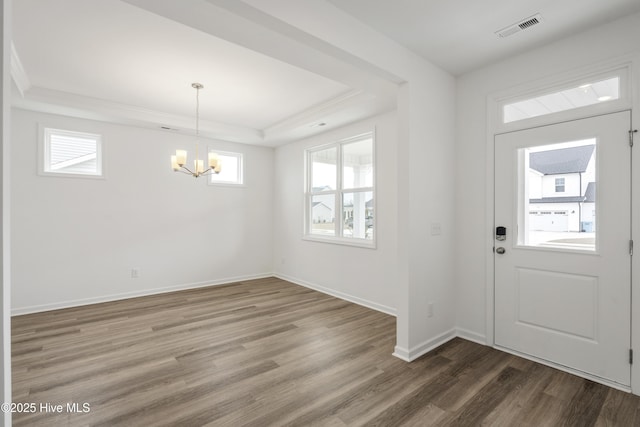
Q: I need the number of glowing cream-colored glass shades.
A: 5